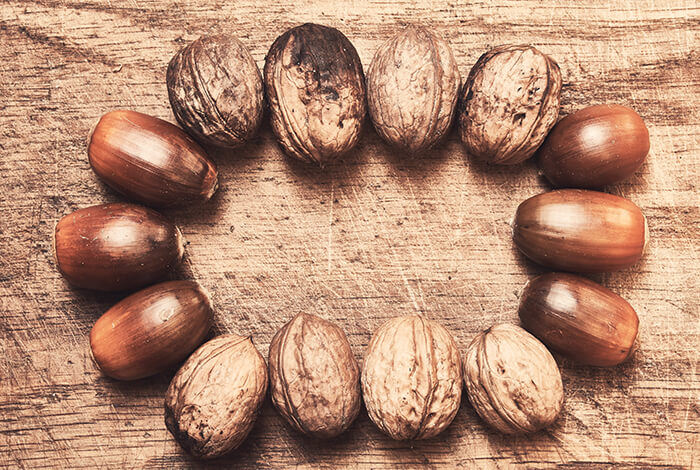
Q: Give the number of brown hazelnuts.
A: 6